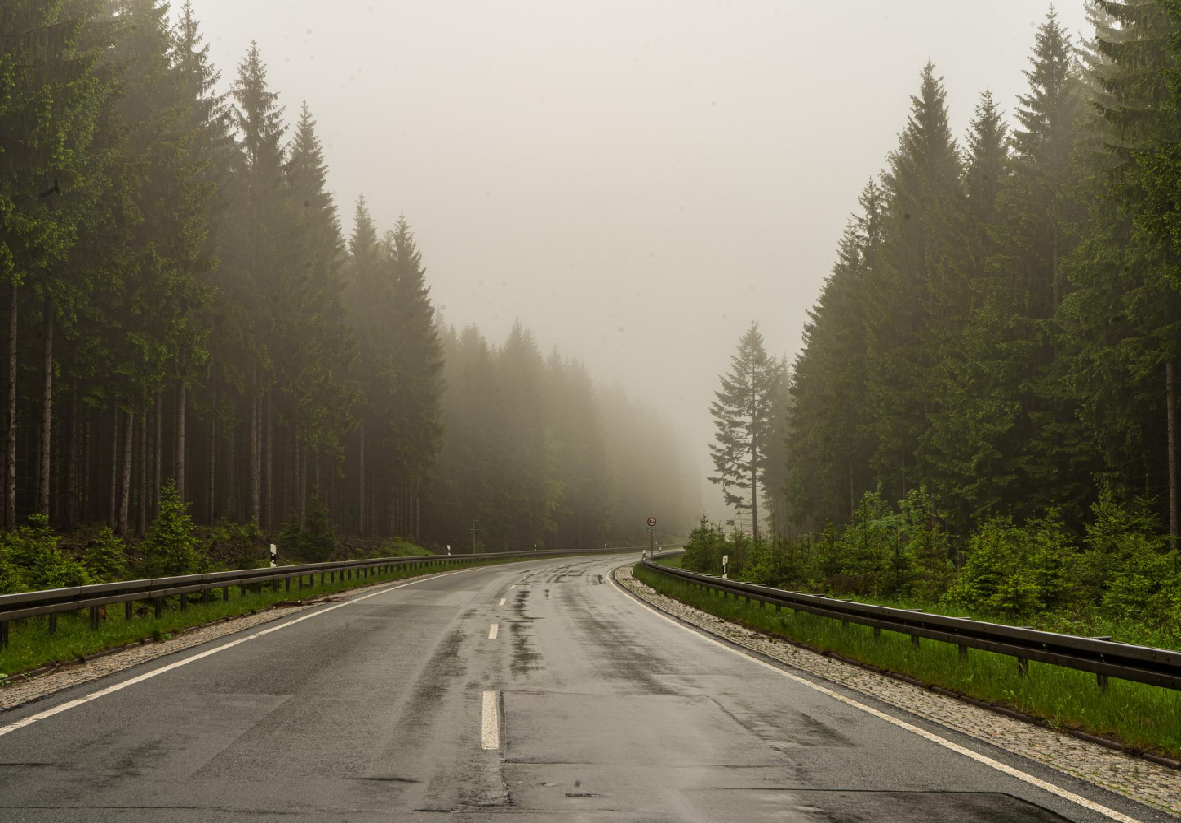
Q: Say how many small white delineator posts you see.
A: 8